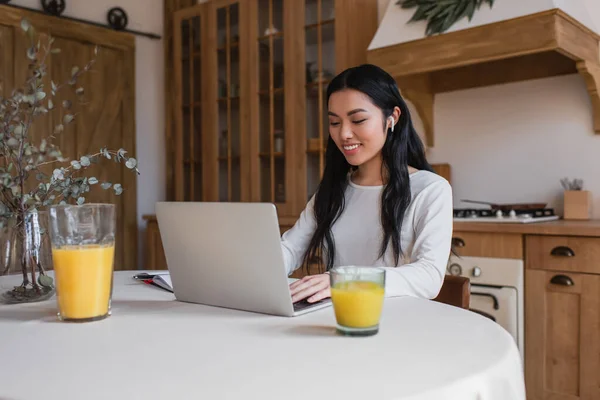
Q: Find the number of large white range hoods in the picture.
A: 1